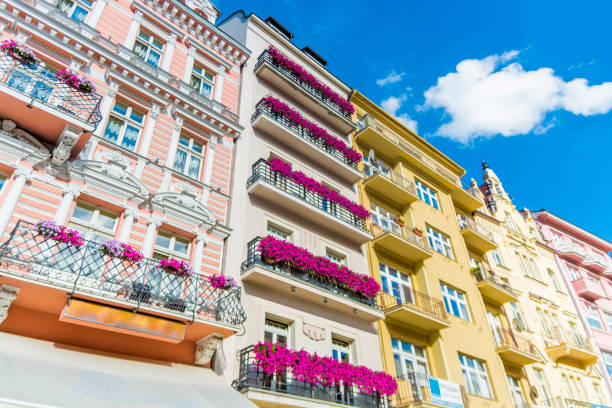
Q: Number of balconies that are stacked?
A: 5